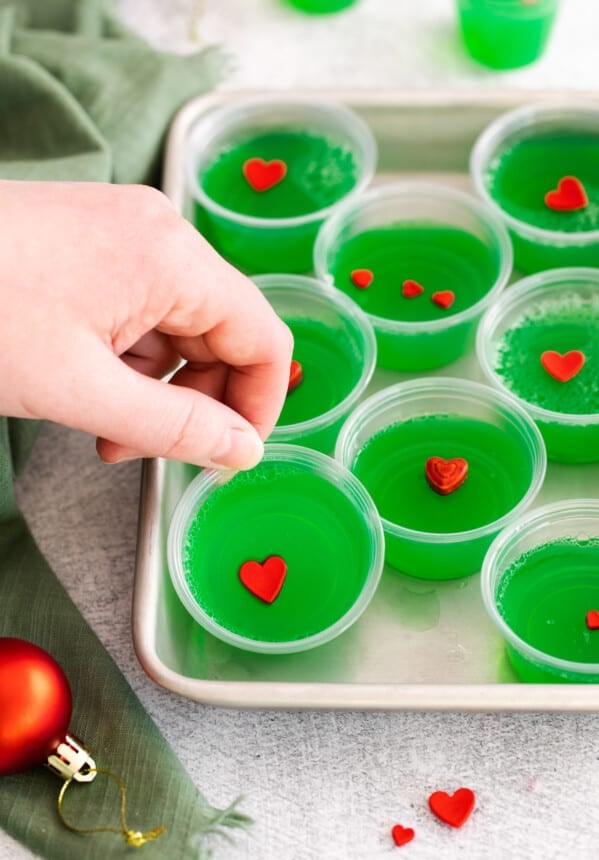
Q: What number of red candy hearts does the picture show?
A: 12